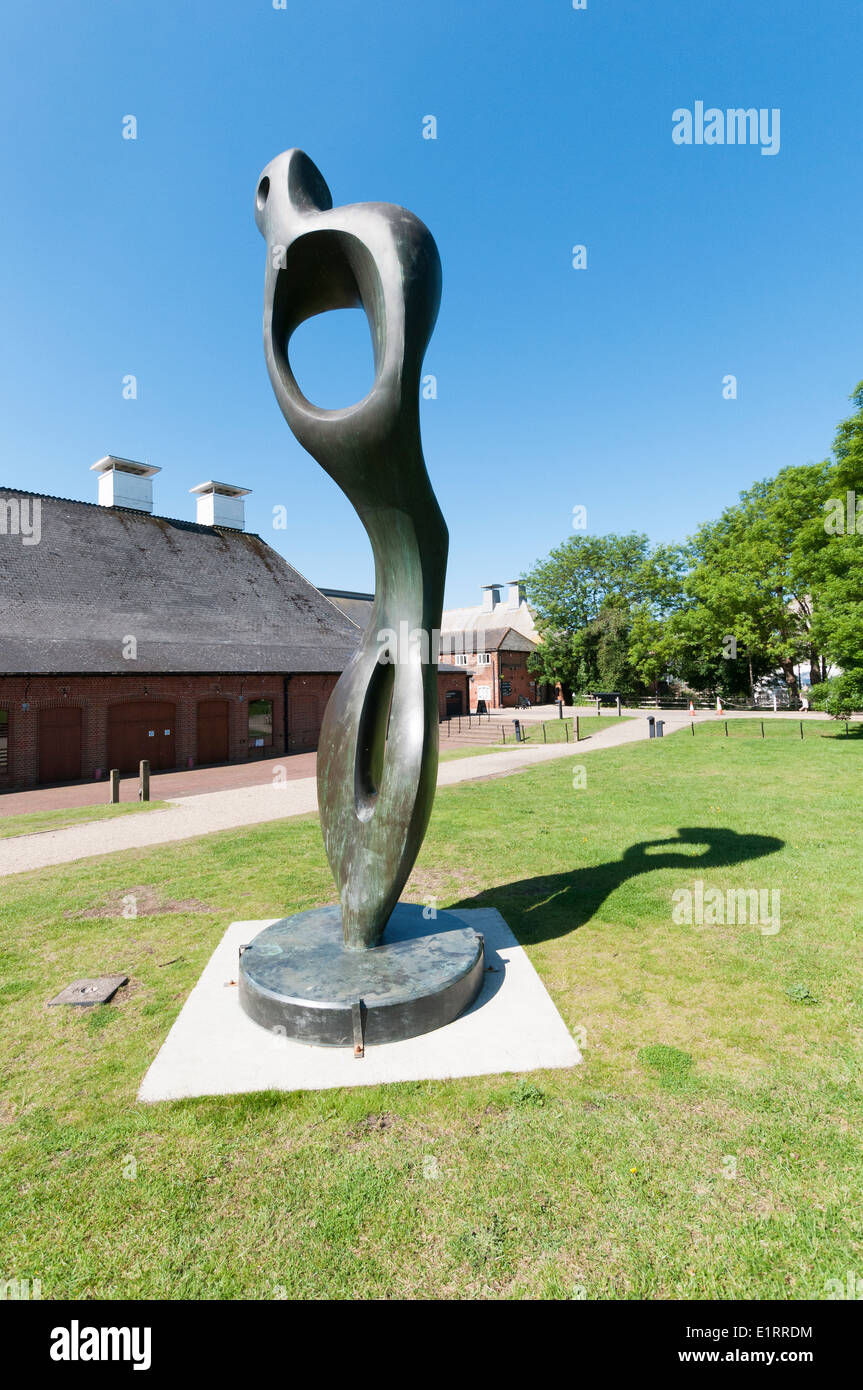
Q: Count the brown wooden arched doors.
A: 3